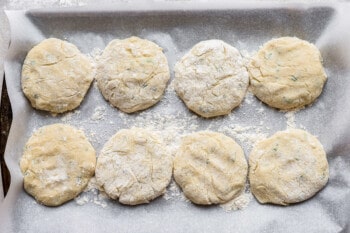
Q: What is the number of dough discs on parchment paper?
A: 8